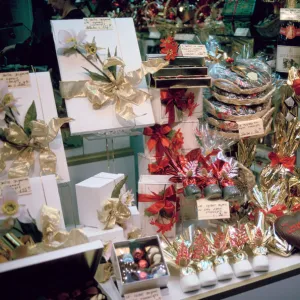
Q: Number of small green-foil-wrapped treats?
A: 3